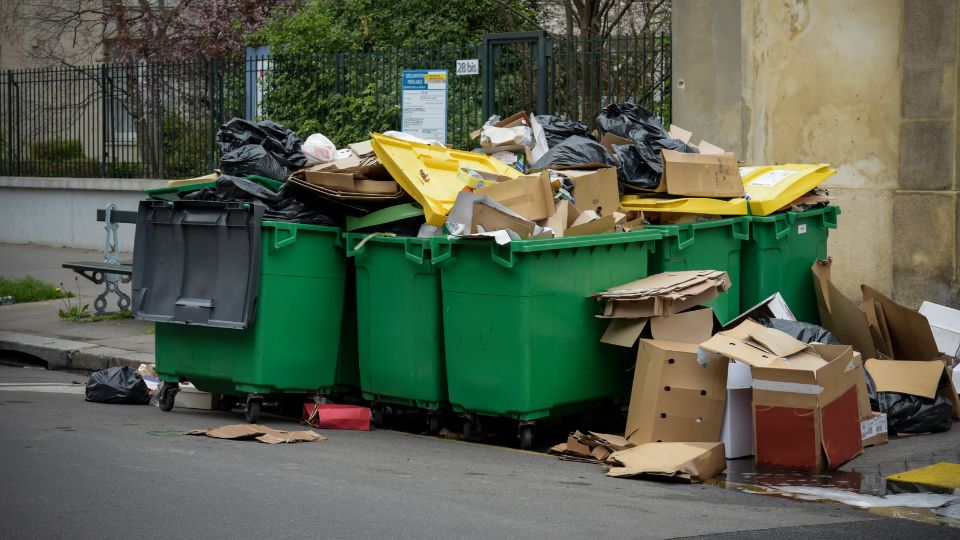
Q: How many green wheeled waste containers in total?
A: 5